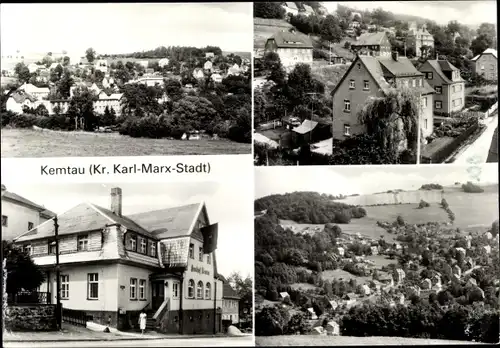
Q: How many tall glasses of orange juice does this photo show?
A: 0